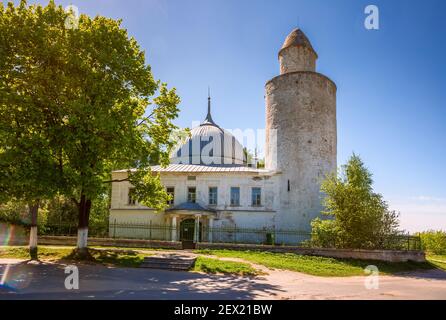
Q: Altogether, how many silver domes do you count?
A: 1